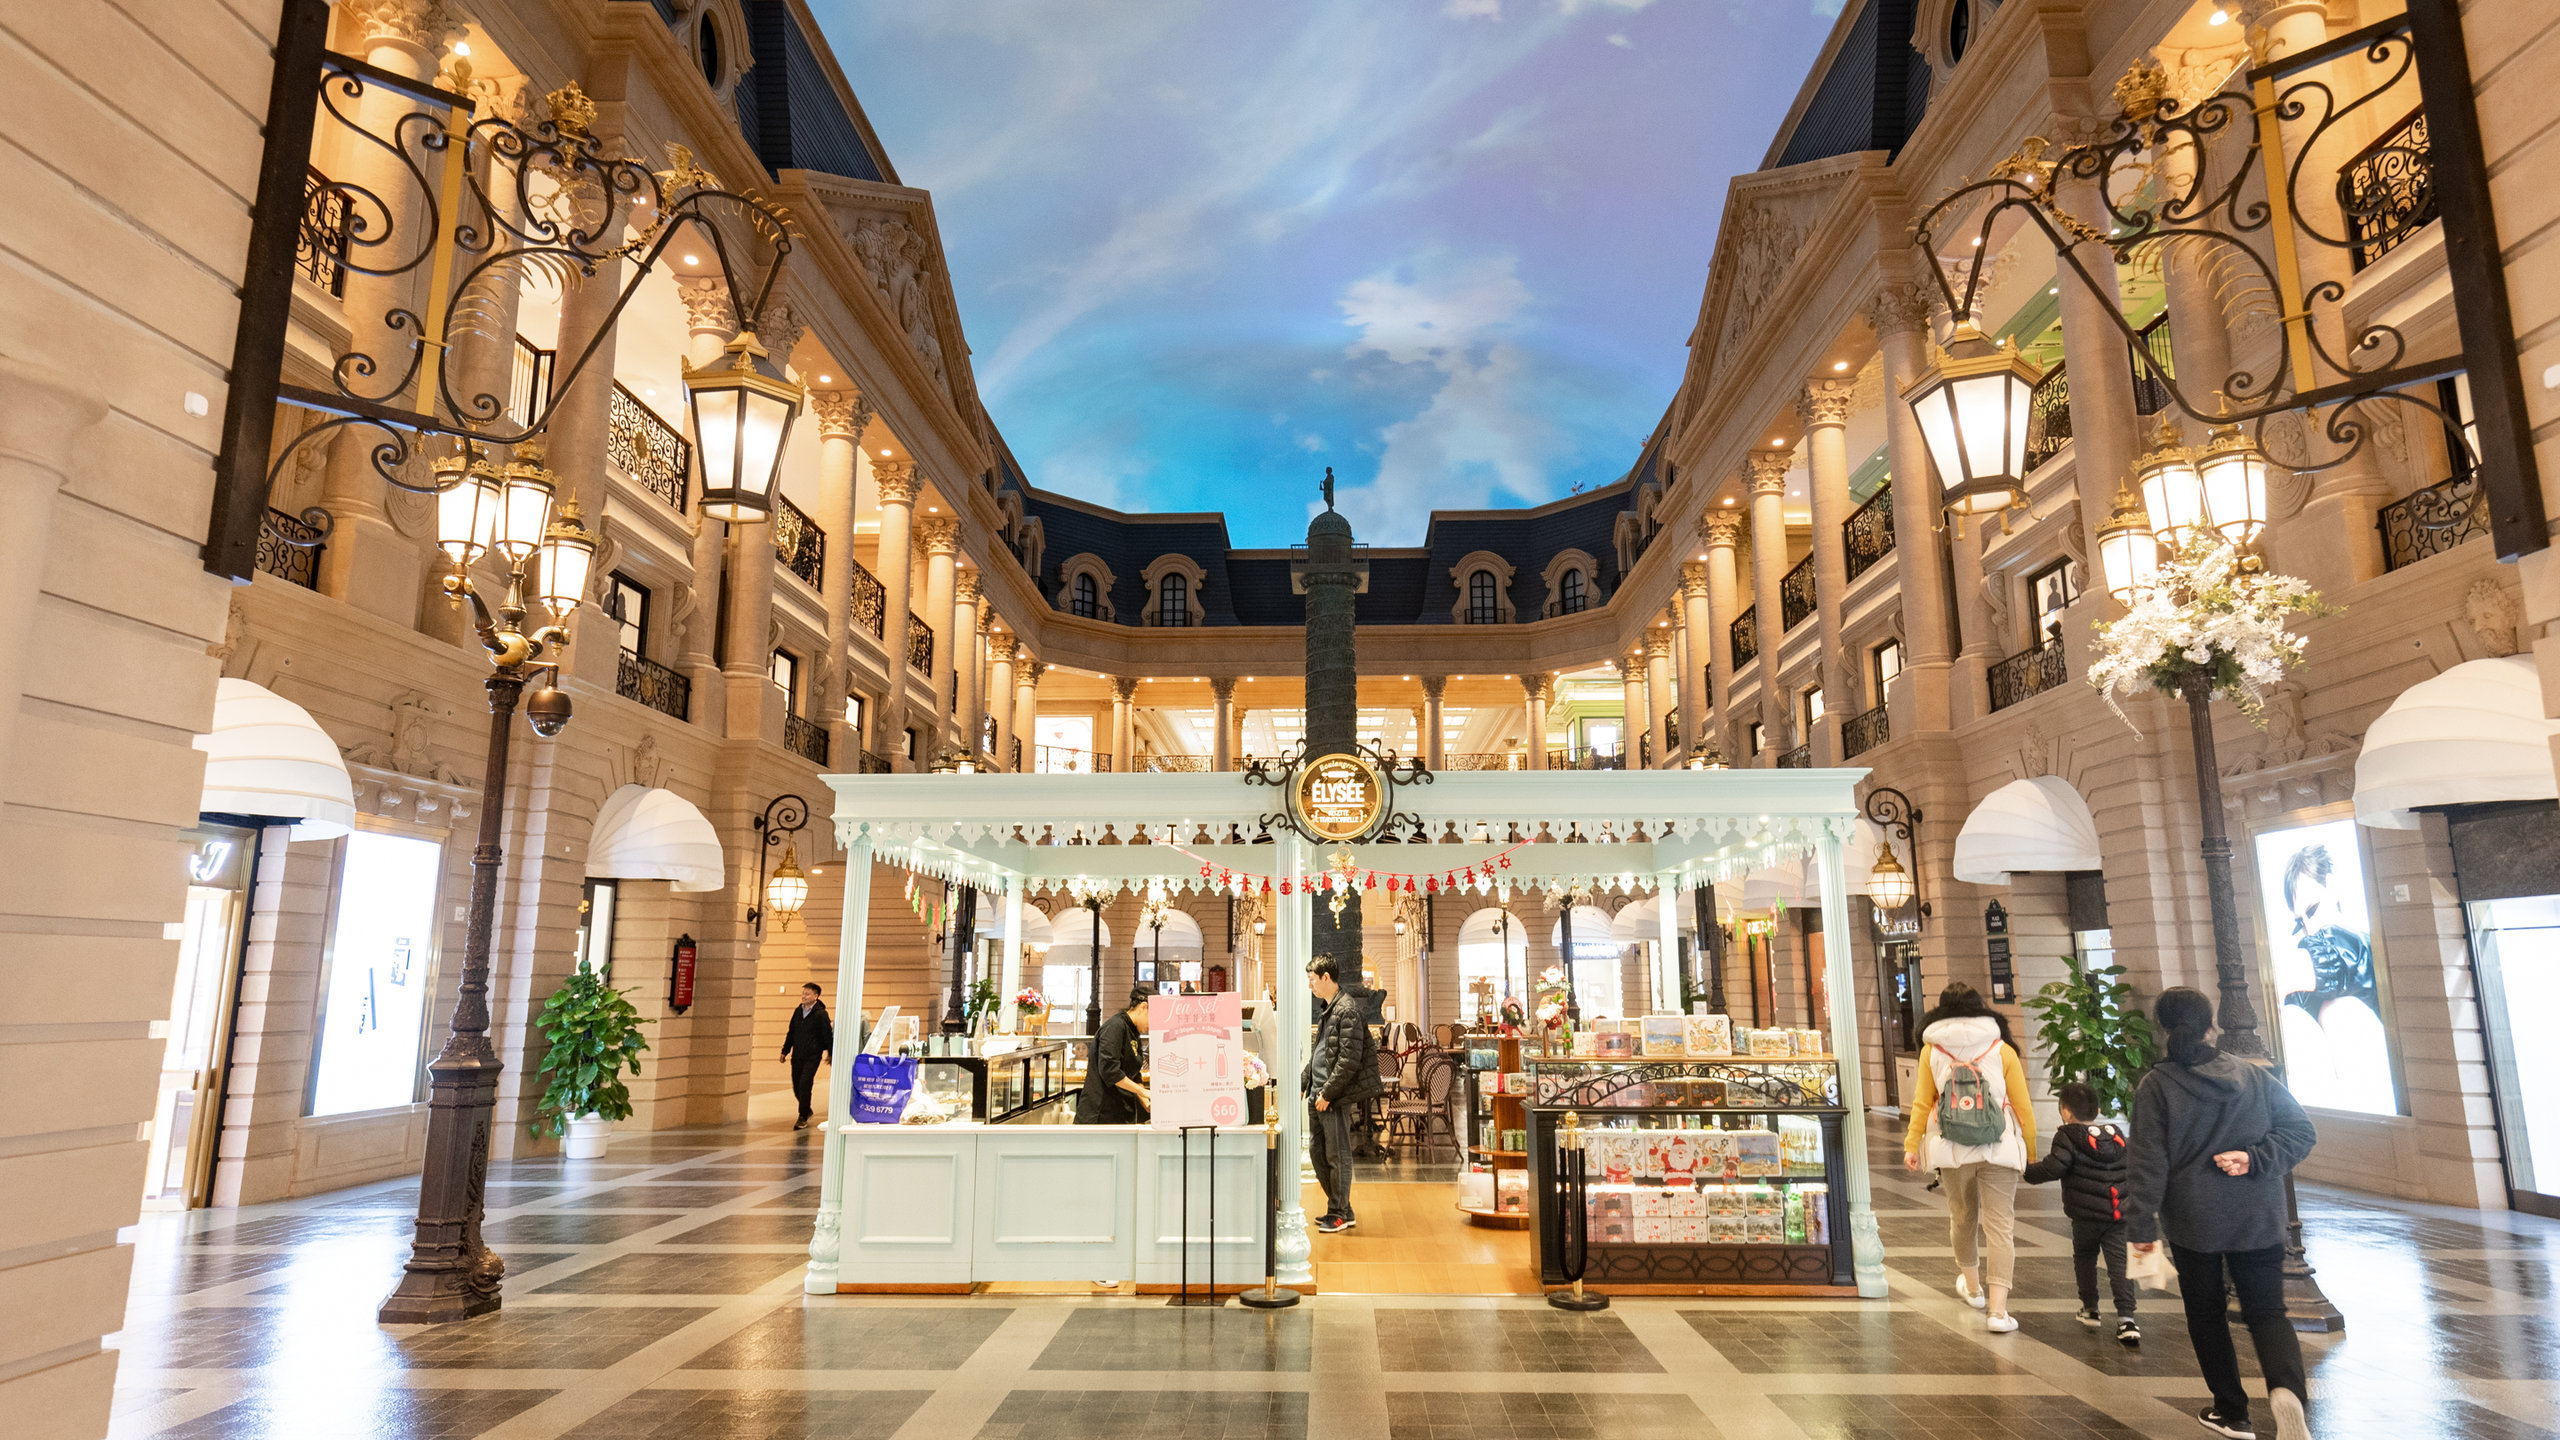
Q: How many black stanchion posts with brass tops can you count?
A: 2